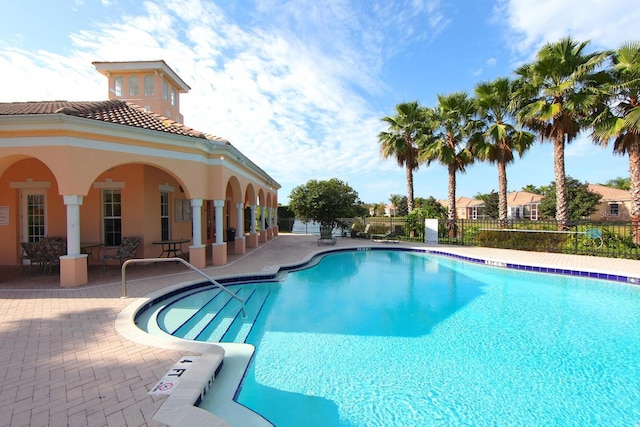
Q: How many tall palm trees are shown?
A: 5